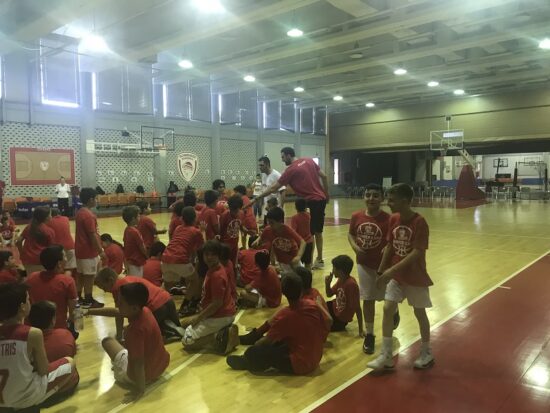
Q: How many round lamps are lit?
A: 12